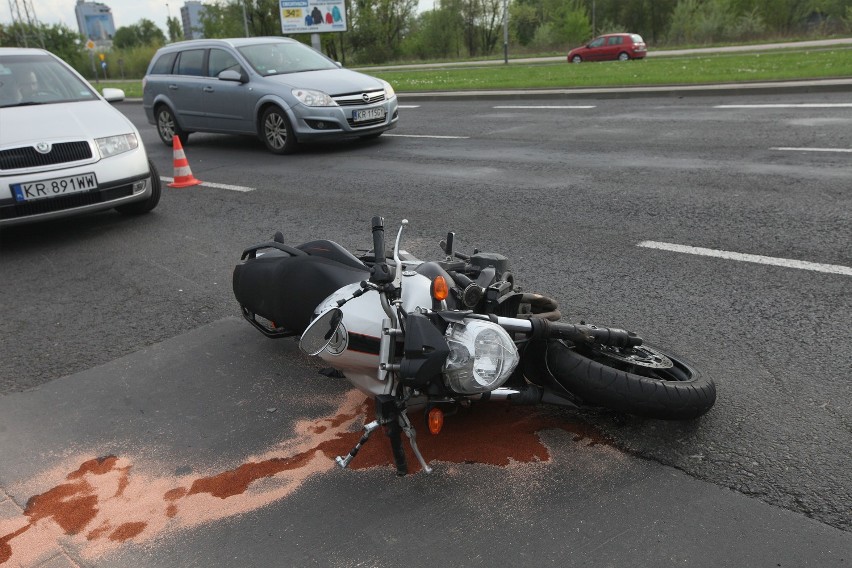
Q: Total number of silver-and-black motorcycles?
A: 1